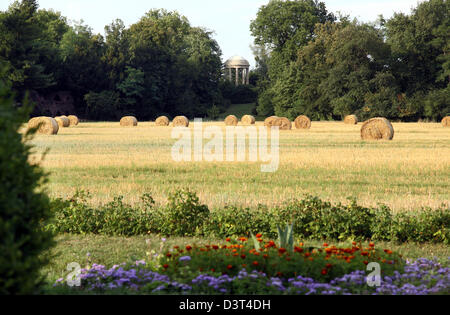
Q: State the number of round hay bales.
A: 14